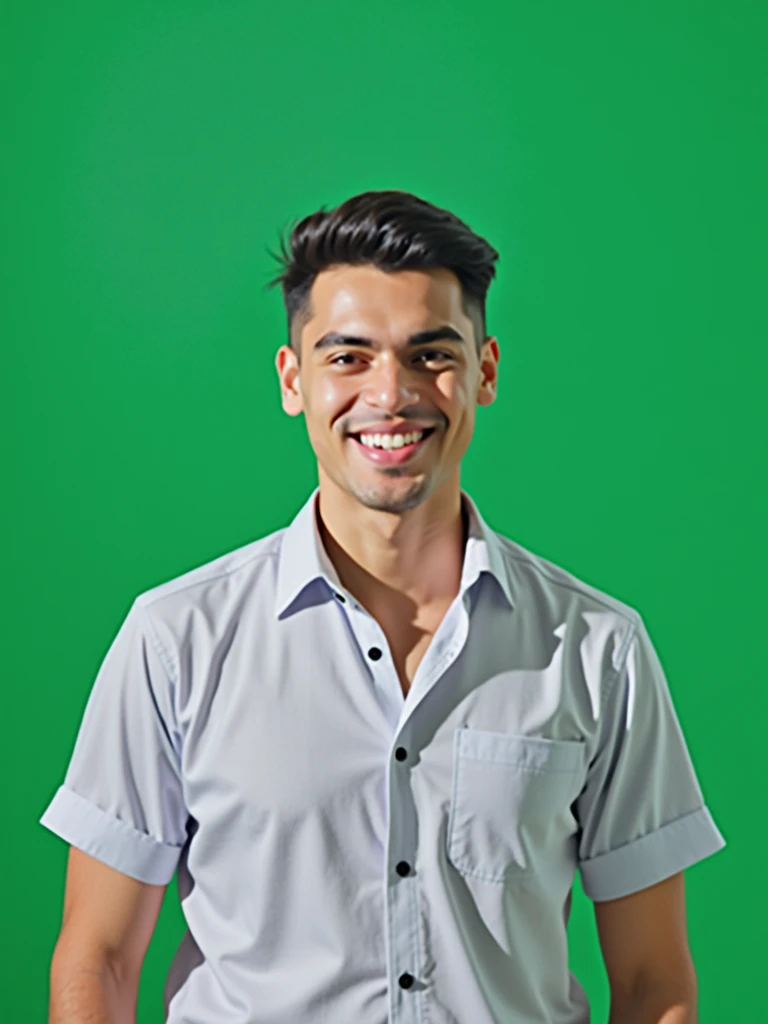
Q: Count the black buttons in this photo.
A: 5